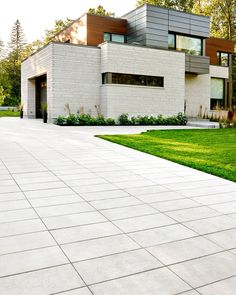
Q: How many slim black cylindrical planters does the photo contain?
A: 2